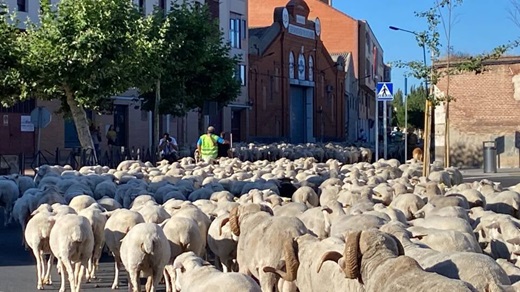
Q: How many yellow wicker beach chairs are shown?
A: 0